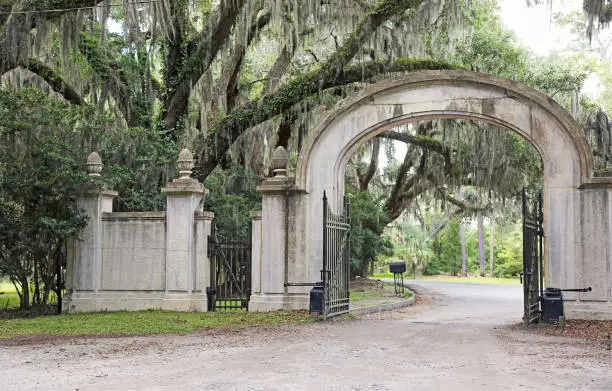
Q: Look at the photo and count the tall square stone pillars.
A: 3